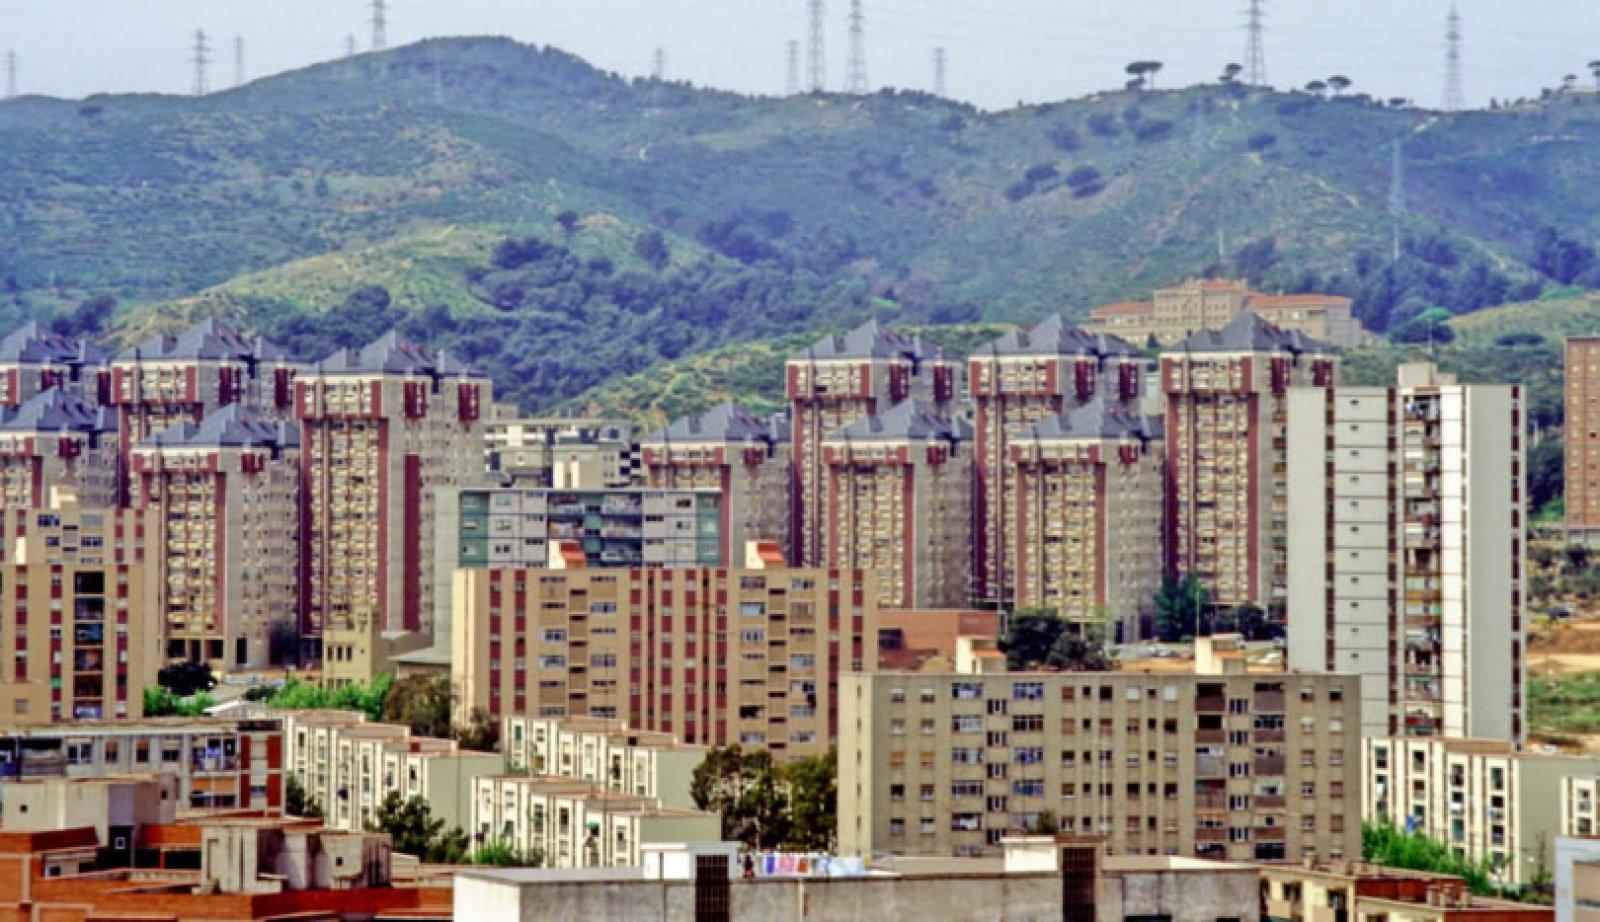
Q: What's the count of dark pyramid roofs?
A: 11